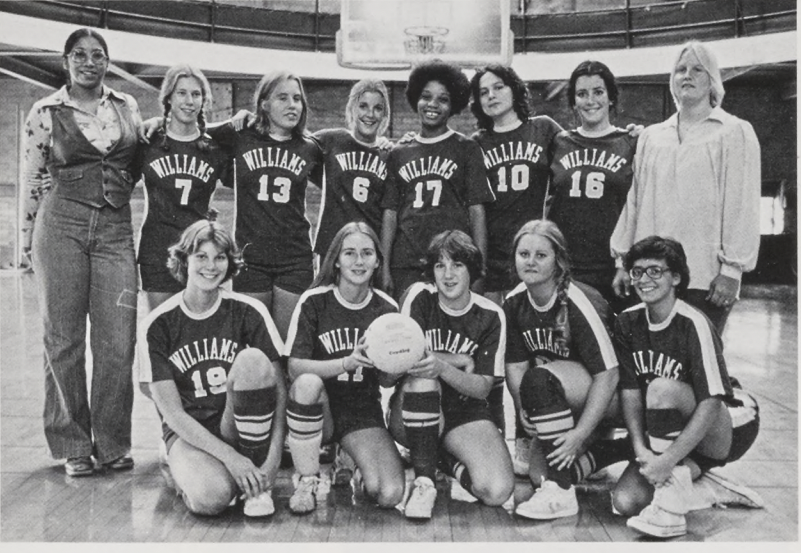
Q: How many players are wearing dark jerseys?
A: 11